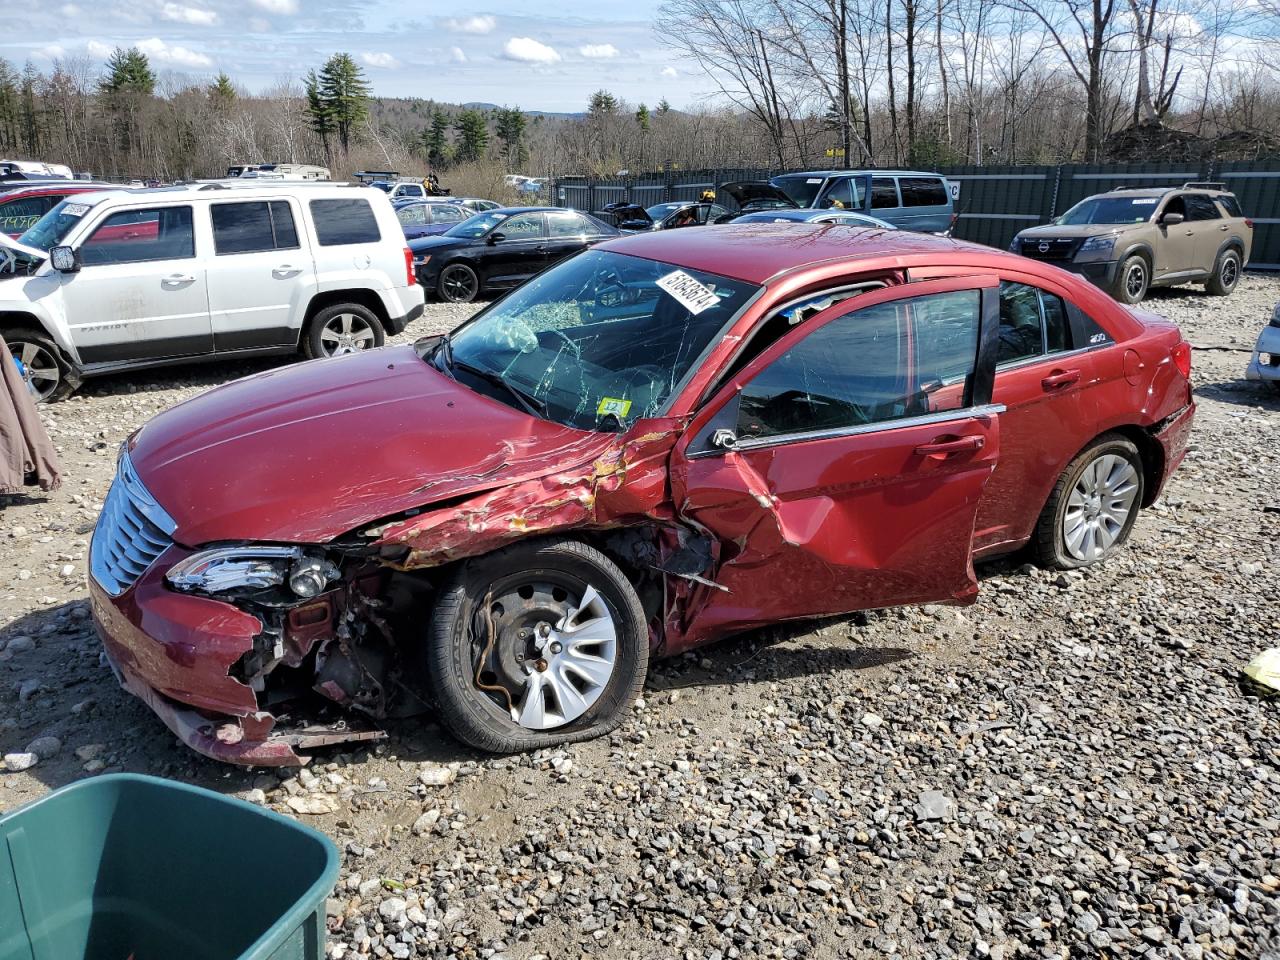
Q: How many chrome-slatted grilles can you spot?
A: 1